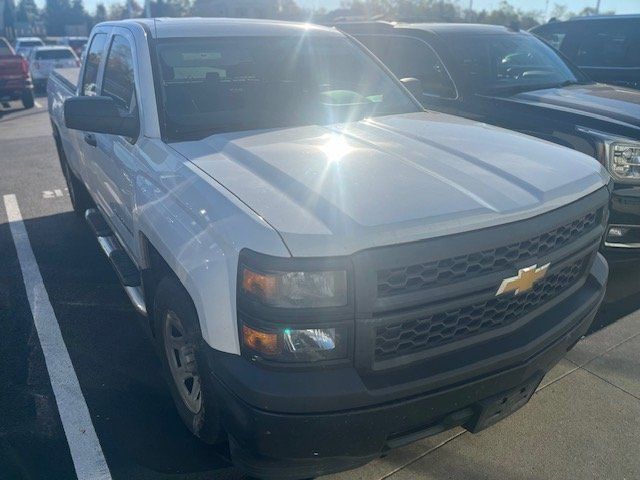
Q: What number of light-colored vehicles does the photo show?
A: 3